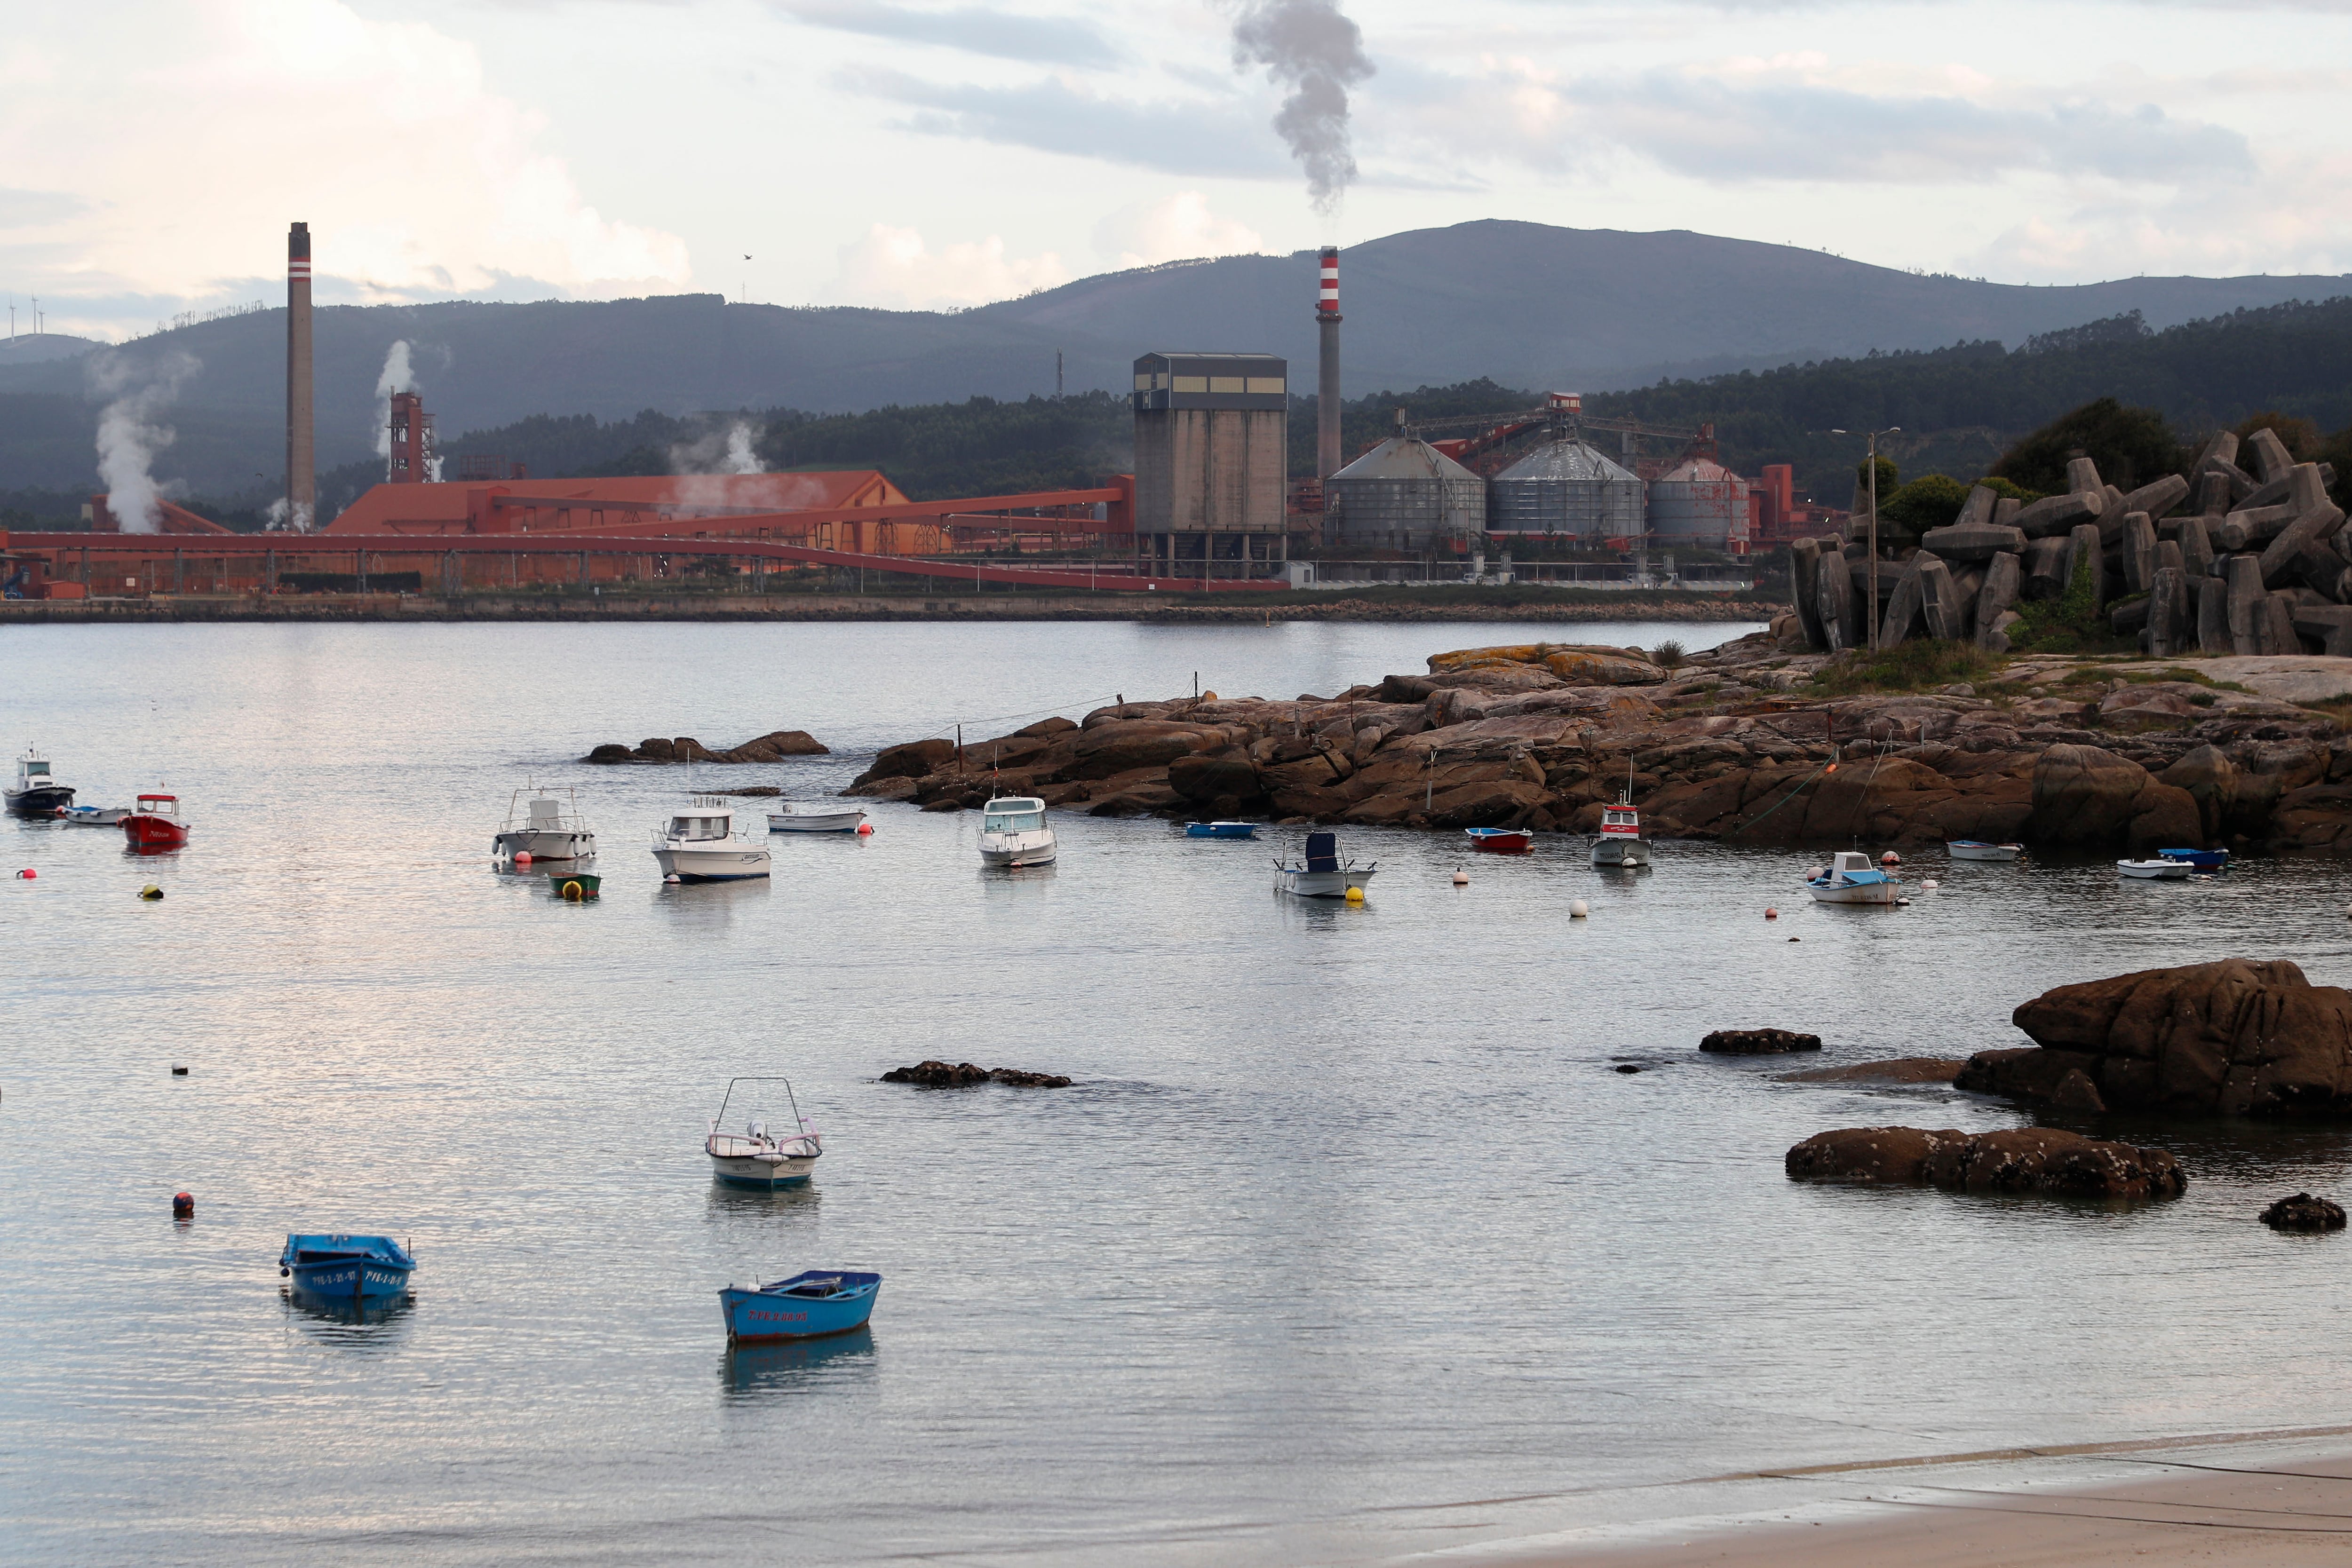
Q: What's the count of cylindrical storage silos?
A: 3